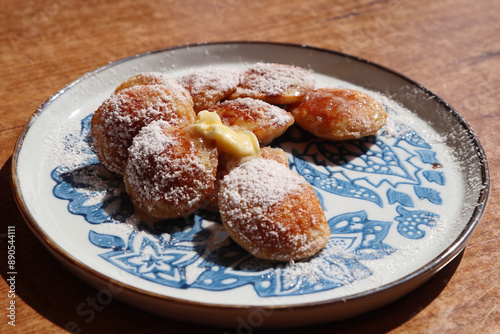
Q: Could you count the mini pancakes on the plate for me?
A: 9